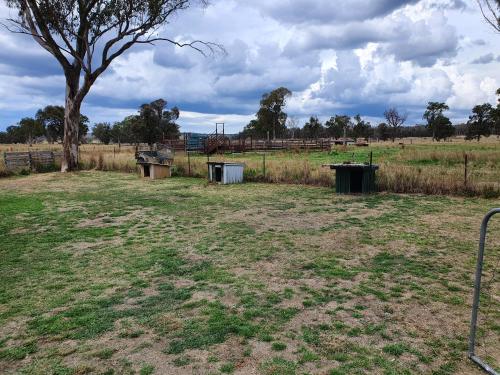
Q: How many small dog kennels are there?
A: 3